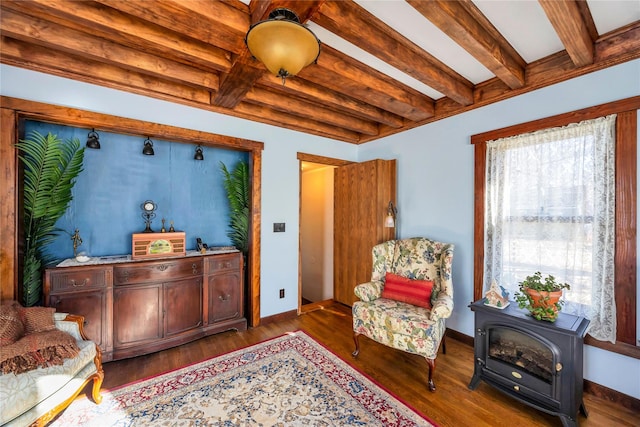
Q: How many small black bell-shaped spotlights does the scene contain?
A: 3